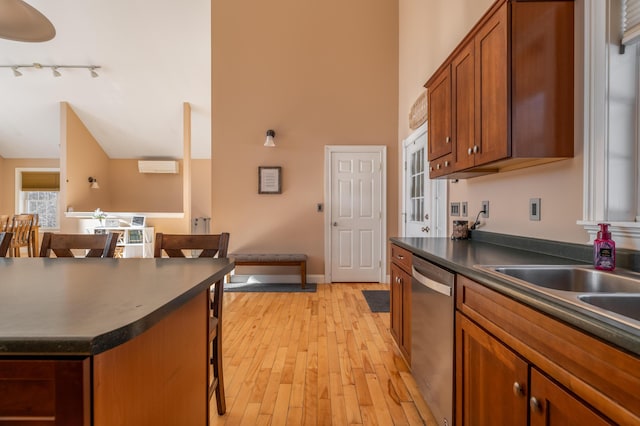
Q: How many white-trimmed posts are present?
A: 2